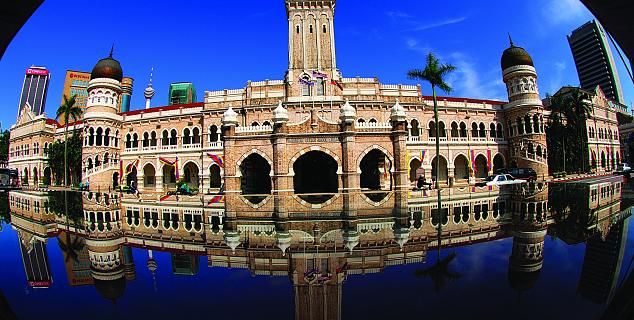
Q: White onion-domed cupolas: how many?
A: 4